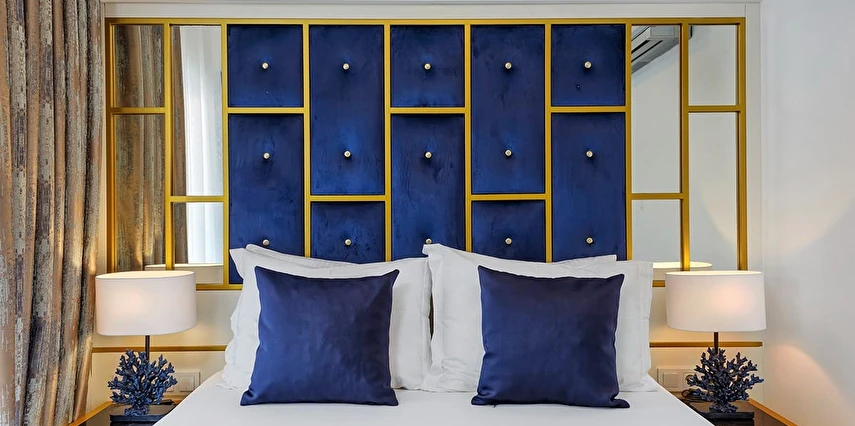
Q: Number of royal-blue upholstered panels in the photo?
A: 10